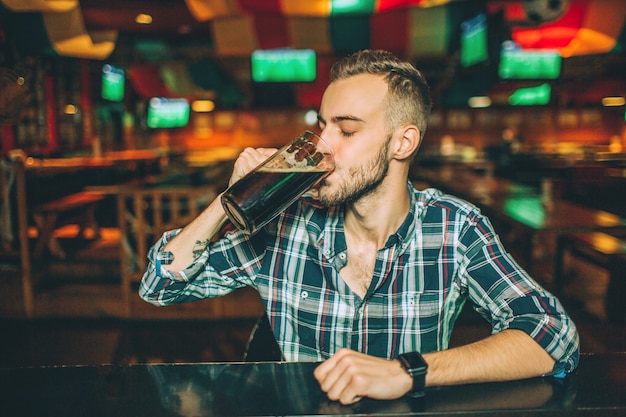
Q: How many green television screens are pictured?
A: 6